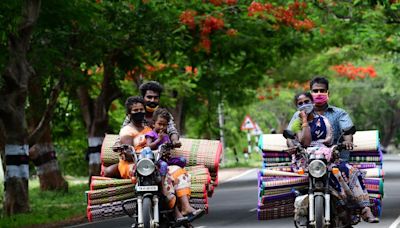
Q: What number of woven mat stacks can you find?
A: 2